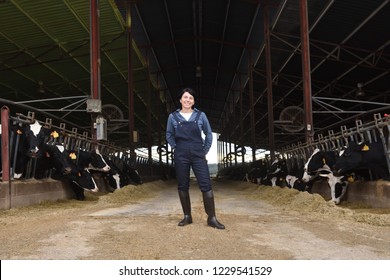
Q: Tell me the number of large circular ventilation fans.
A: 2